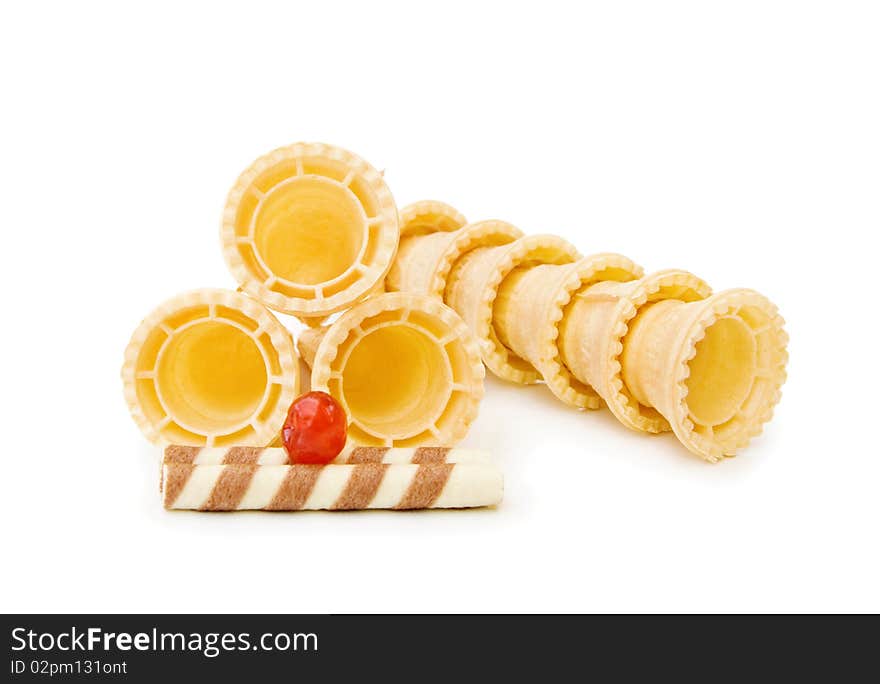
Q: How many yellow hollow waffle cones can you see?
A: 9